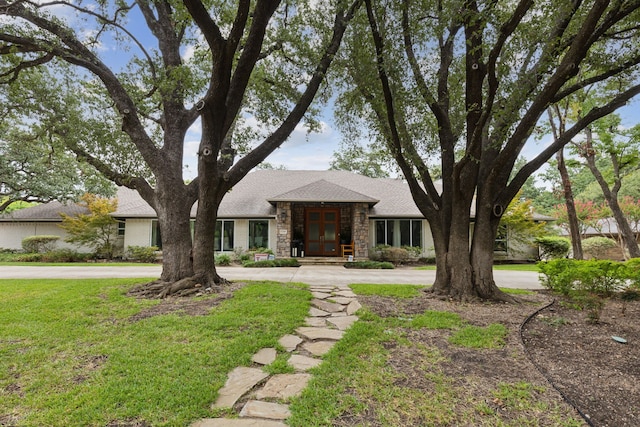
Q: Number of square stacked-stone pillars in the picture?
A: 2